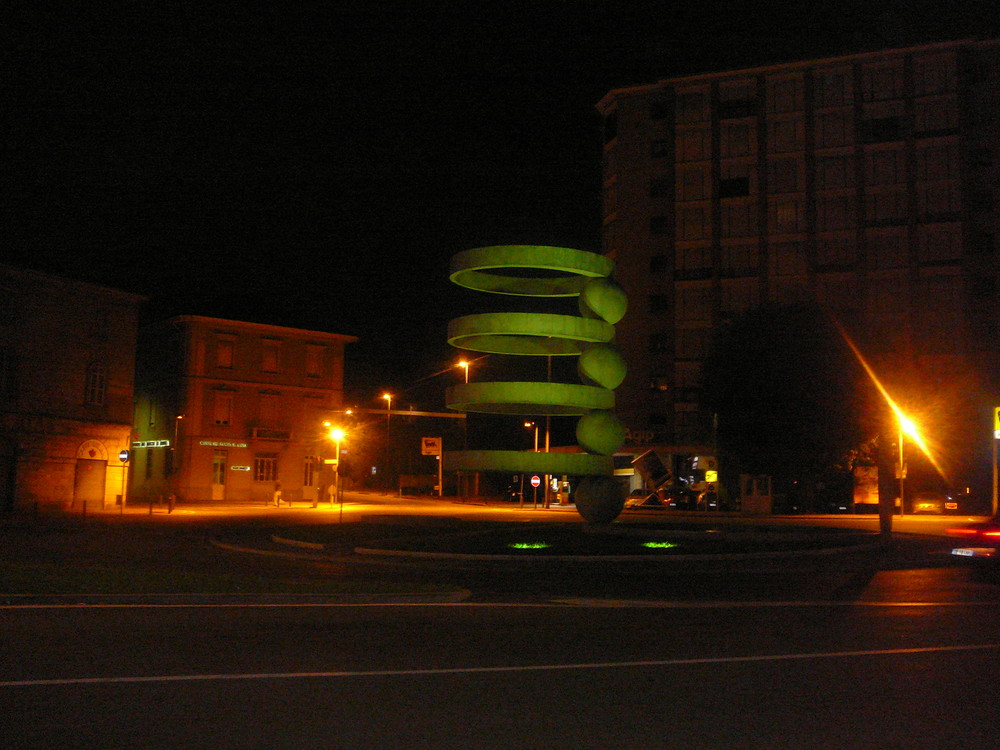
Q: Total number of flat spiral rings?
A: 4